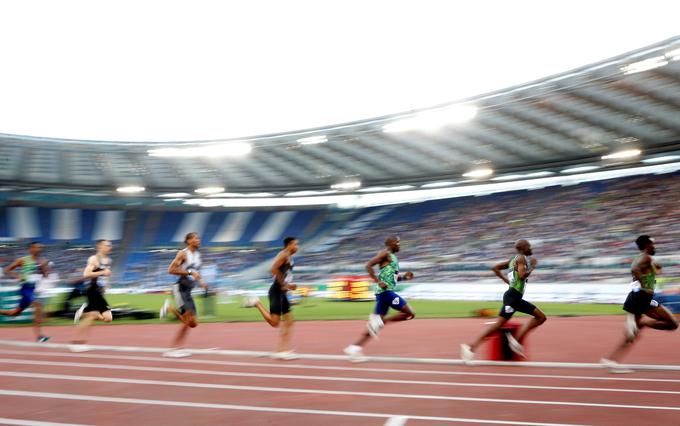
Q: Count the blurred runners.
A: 7